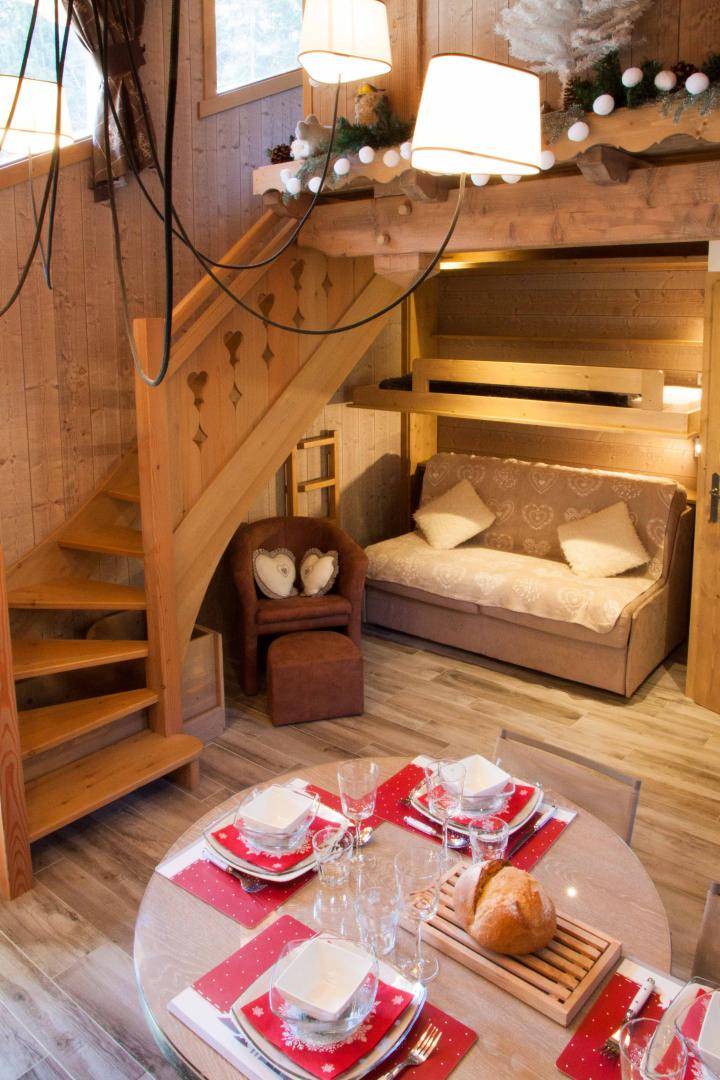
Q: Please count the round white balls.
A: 15